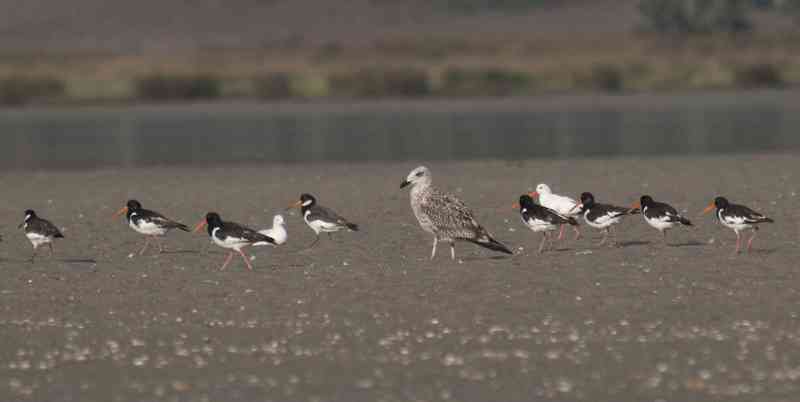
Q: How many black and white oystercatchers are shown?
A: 8